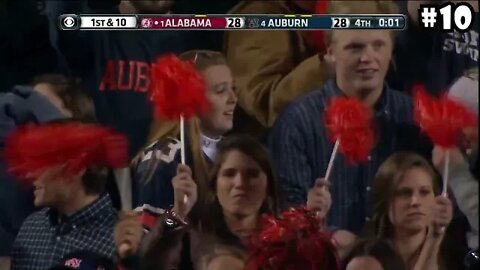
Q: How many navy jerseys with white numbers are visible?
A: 1